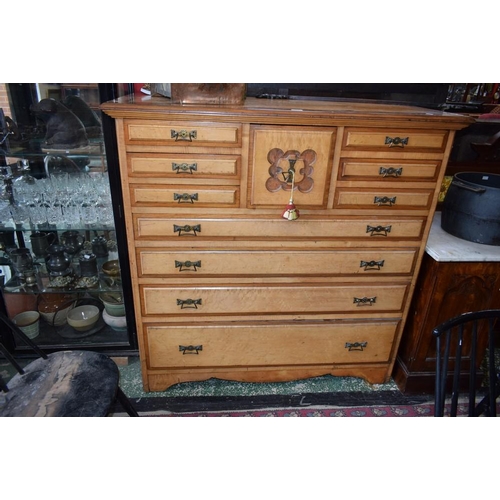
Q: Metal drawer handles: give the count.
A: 14